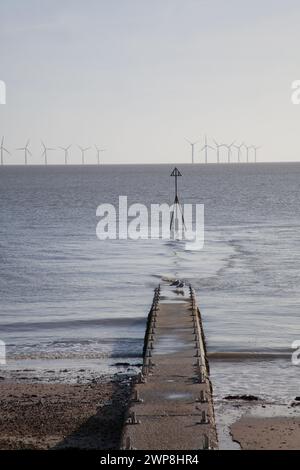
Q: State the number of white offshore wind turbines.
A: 13